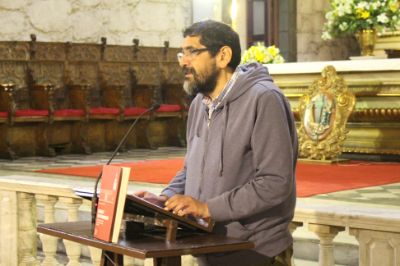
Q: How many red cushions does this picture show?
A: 6